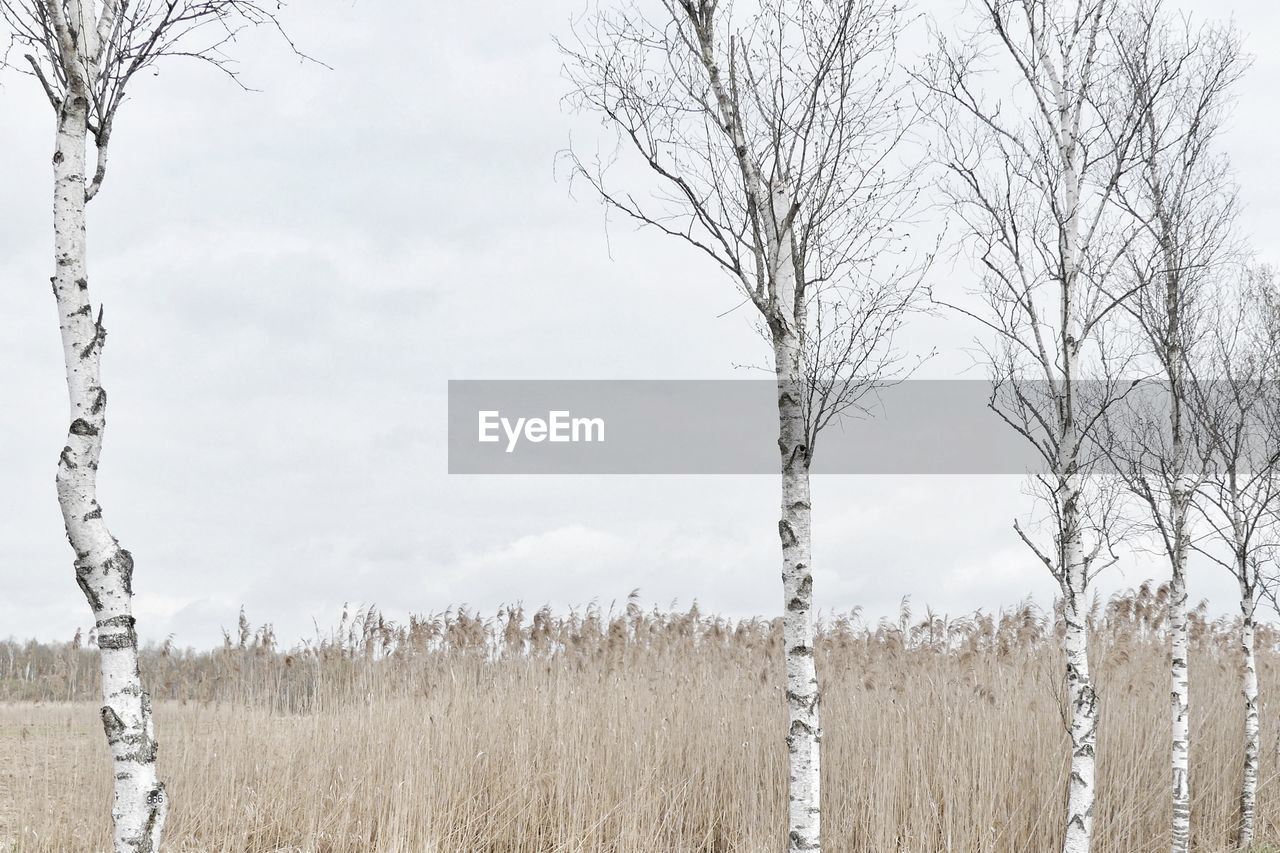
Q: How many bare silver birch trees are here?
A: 5